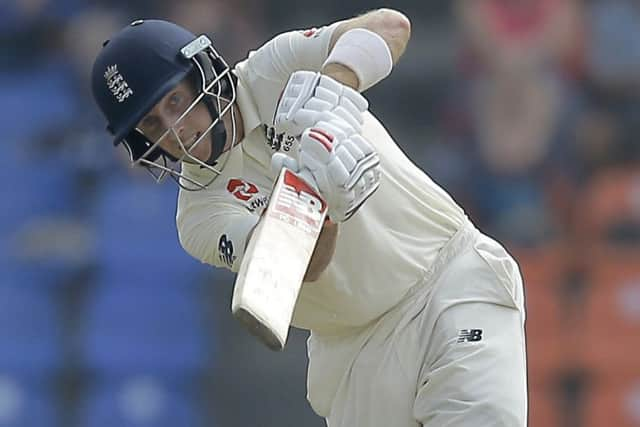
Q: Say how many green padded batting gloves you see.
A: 0